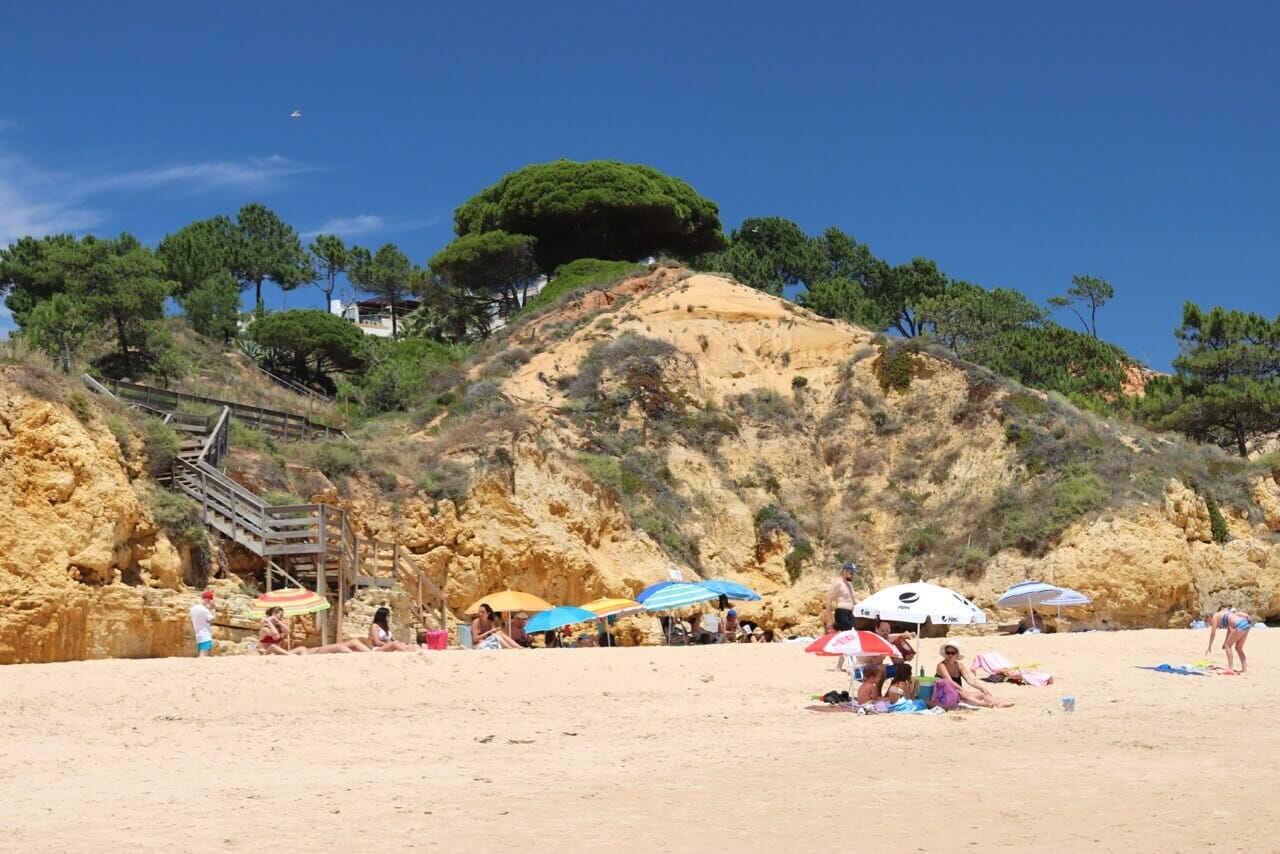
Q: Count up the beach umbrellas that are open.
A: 11